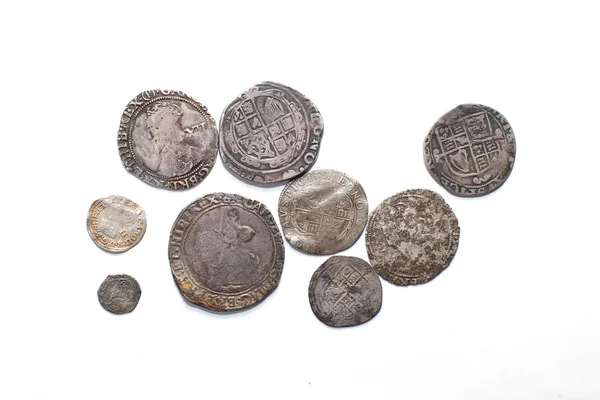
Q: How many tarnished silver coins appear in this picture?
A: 9